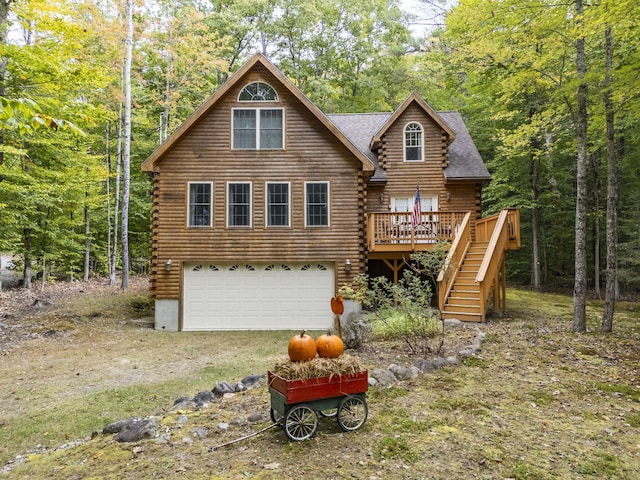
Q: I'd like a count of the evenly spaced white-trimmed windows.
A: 4